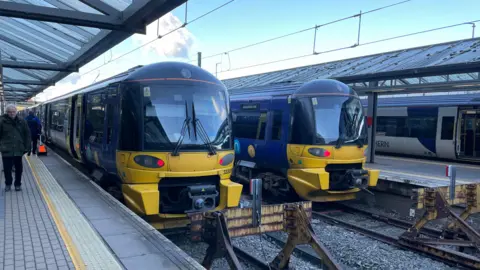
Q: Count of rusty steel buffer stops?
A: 2